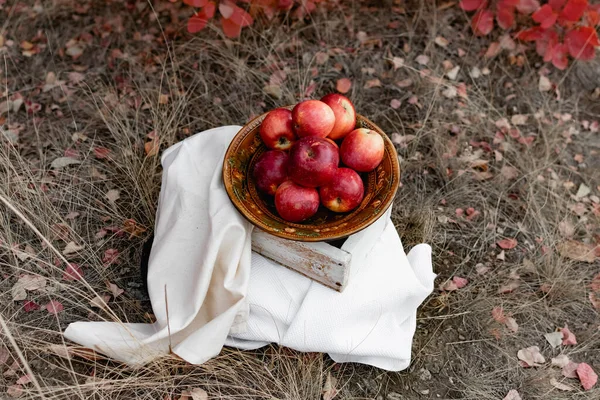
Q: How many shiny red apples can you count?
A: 8